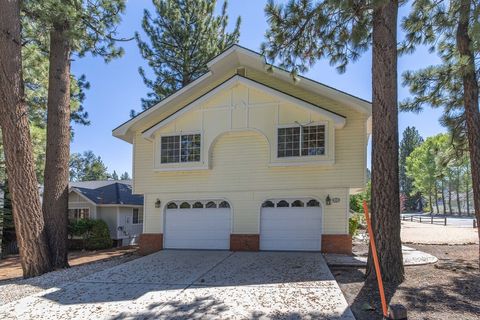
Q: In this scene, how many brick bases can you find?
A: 3